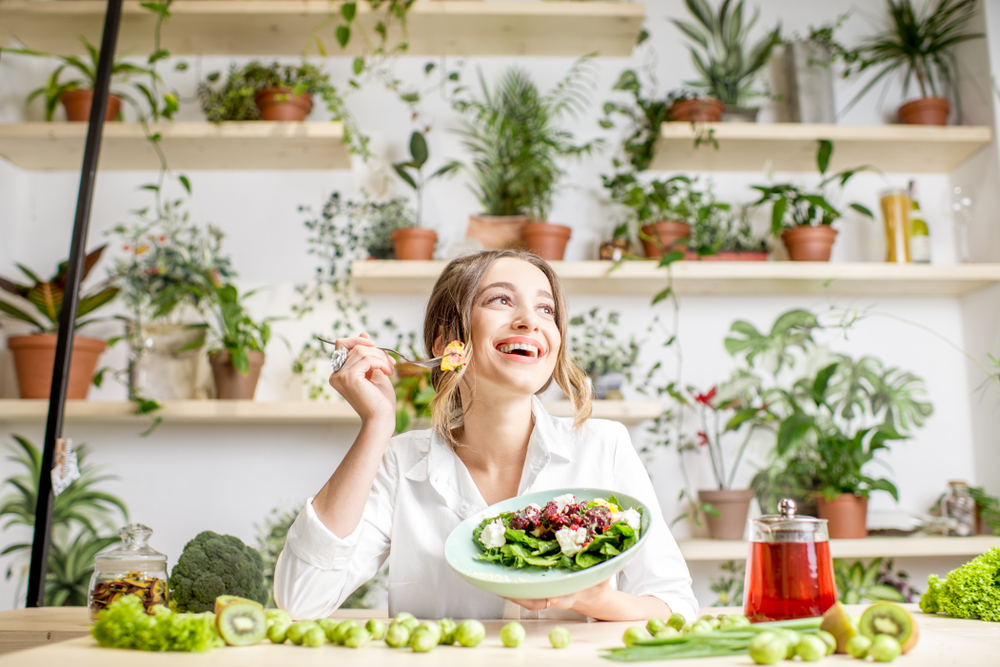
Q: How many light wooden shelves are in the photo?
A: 6